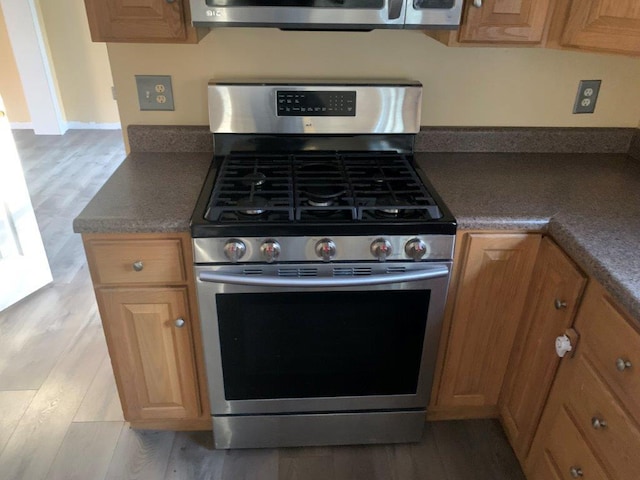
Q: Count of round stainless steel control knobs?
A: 5